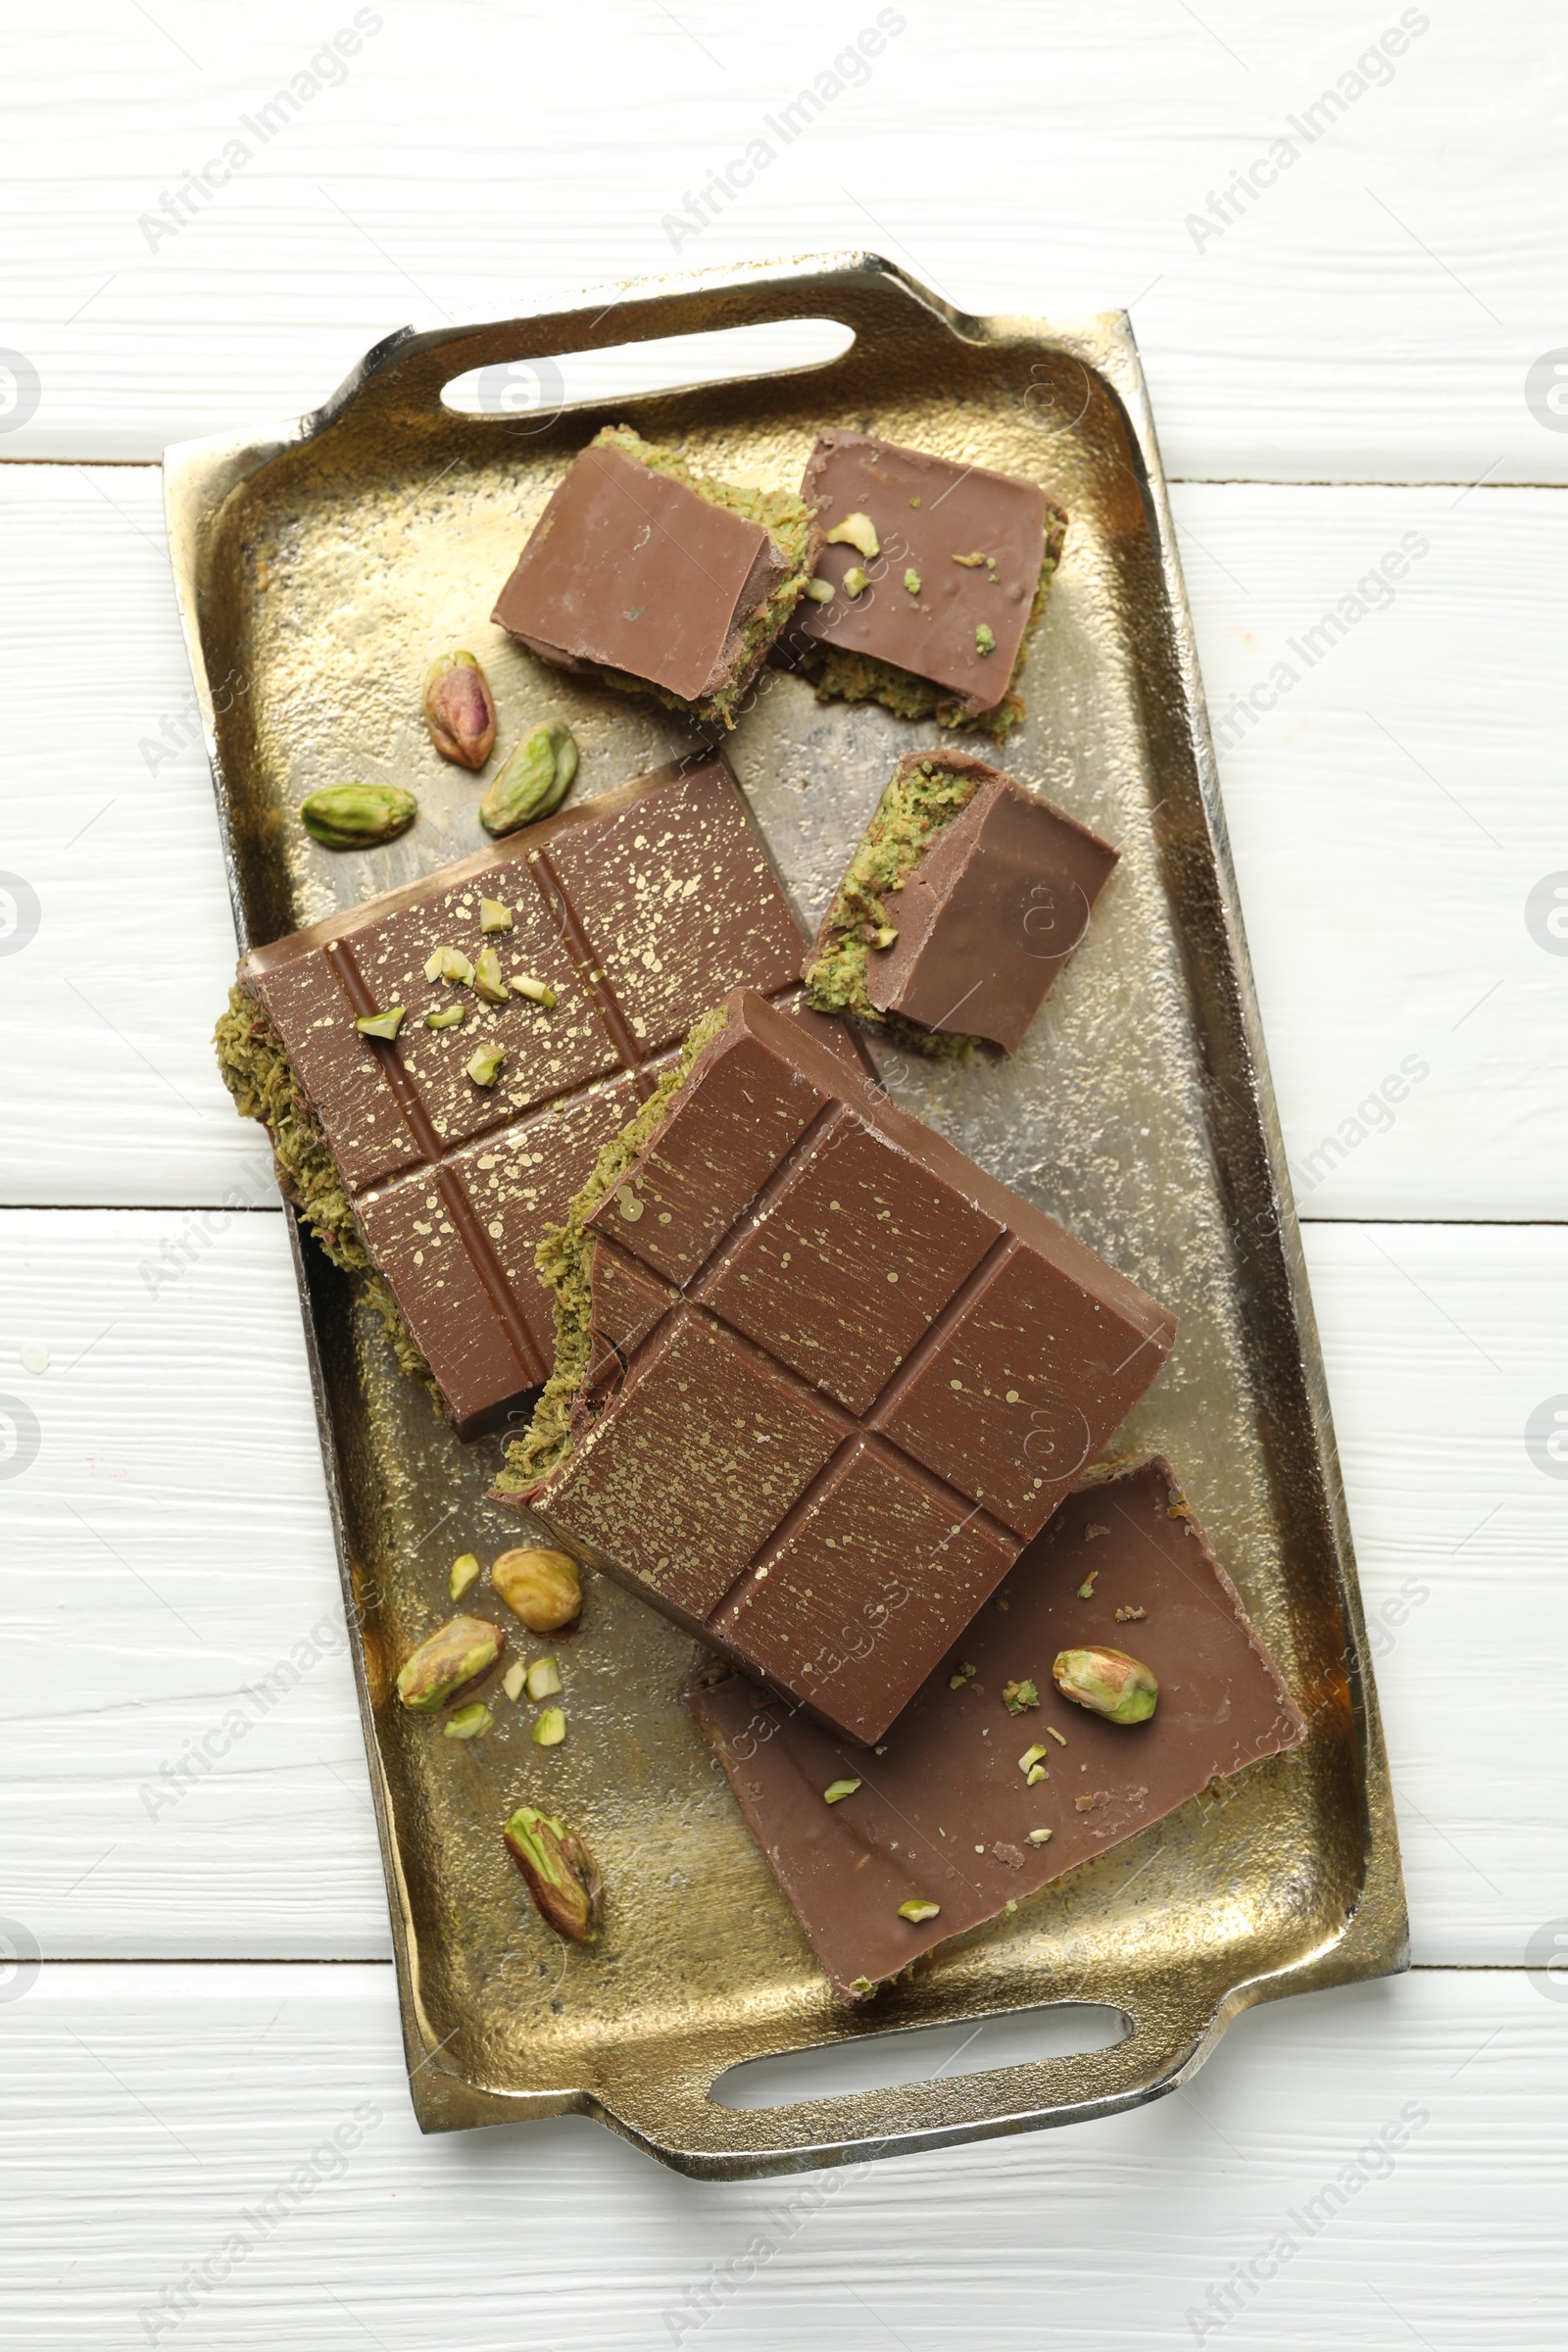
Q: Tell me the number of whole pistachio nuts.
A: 7